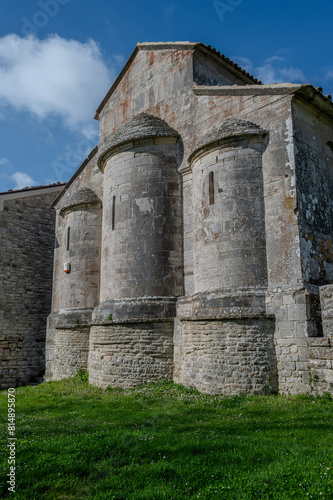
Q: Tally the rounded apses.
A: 3